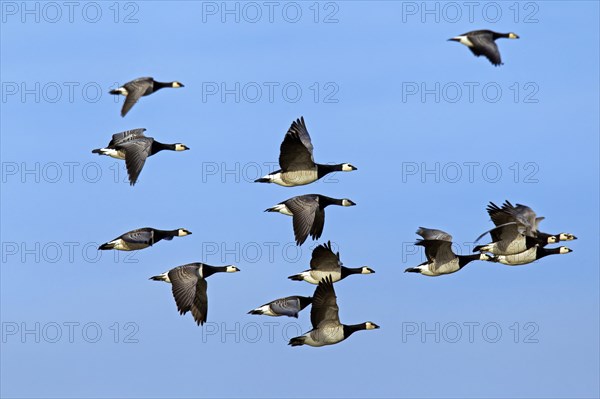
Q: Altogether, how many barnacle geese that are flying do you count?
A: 14